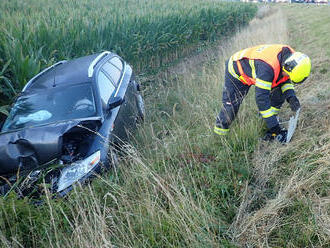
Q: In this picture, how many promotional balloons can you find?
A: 0